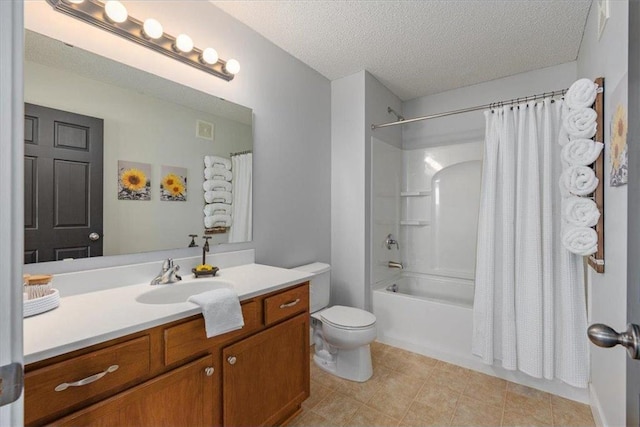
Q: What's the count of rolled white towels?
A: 6